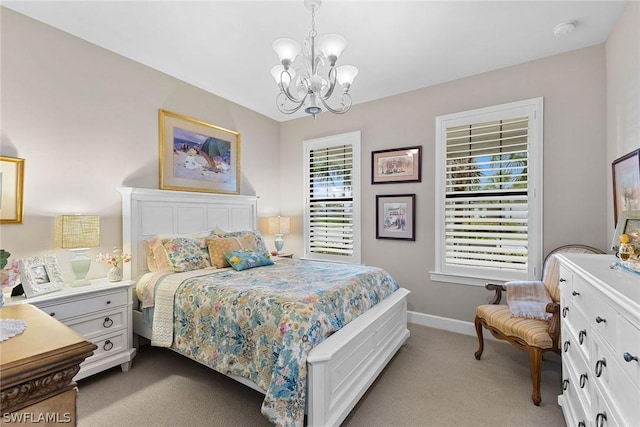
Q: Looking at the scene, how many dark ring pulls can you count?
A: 10